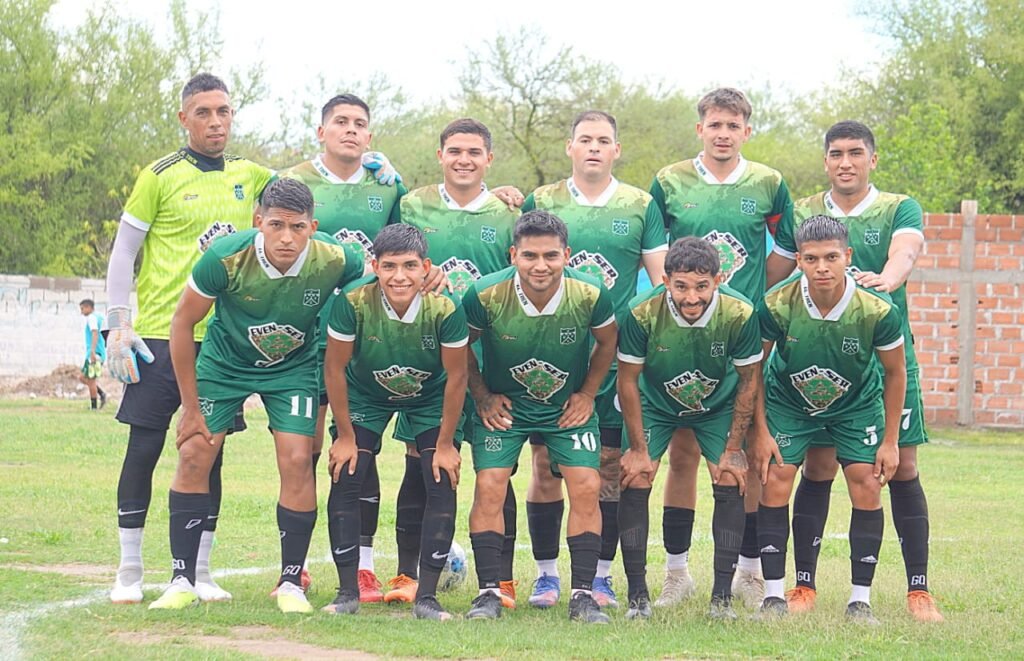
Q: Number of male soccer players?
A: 11